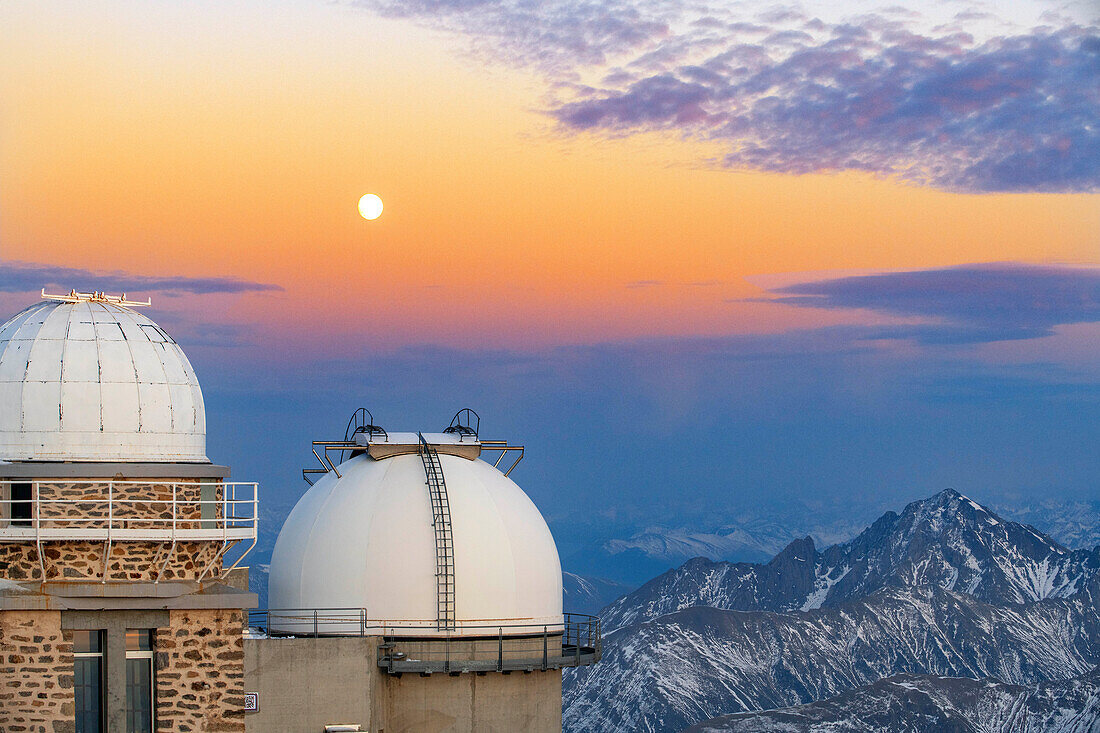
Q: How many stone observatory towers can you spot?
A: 1